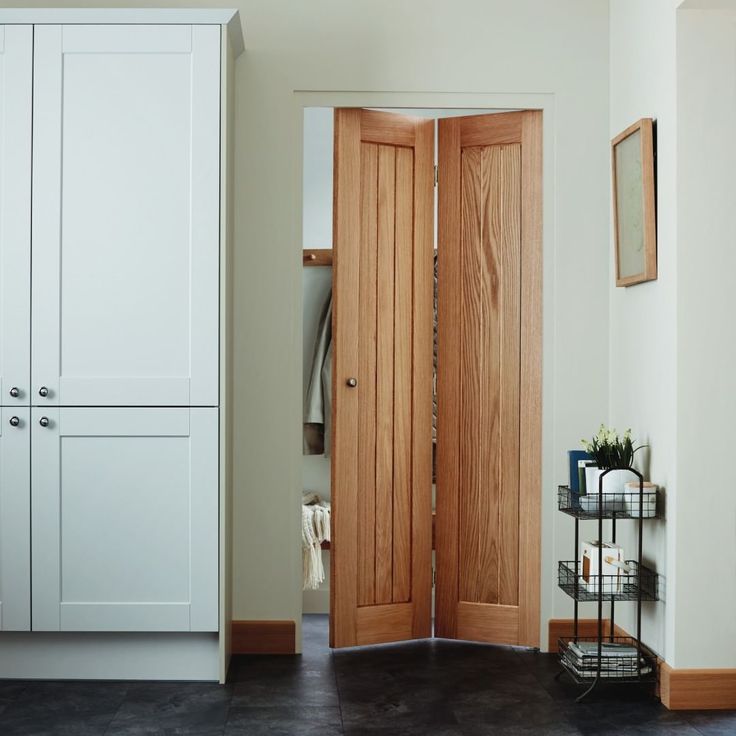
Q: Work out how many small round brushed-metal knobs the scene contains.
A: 5